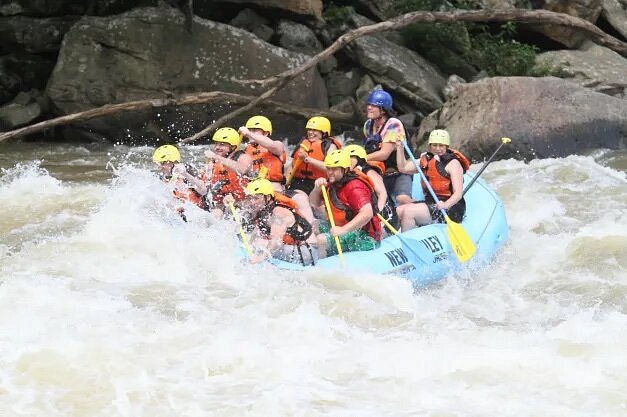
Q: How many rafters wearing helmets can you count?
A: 9